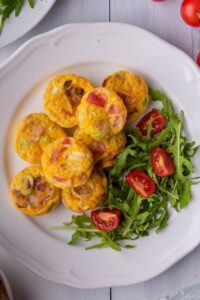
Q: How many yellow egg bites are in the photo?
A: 8